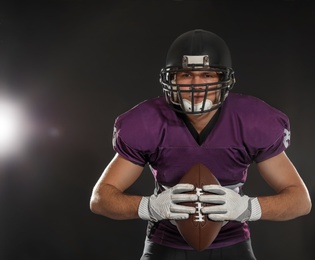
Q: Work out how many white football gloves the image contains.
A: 2